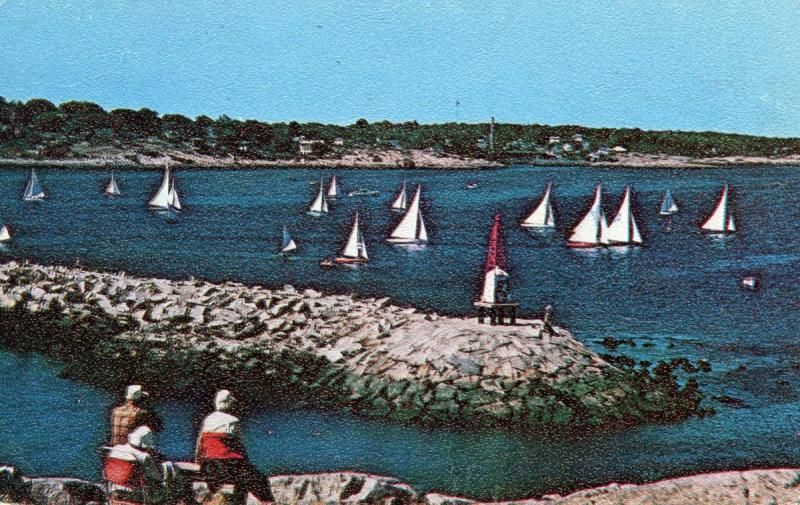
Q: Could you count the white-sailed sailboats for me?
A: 15